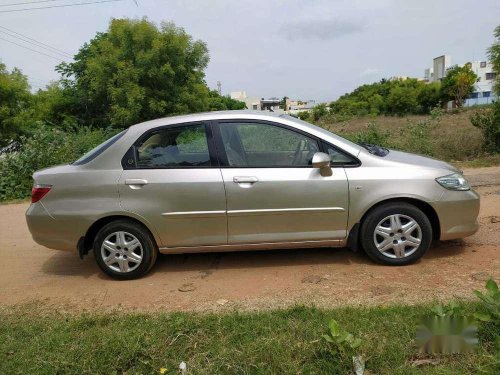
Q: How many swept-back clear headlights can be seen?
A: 1